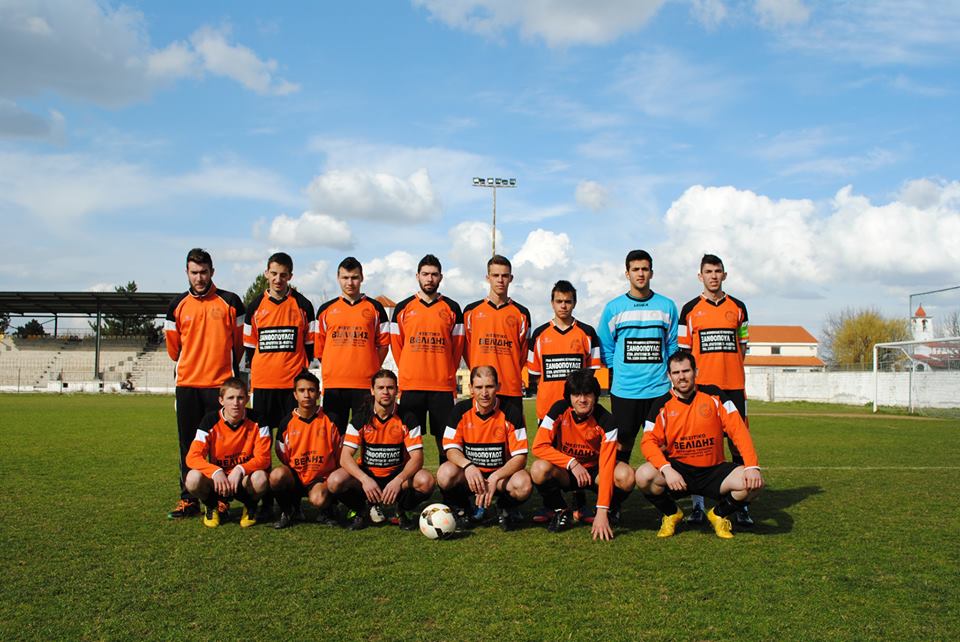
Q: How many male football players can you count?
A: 14